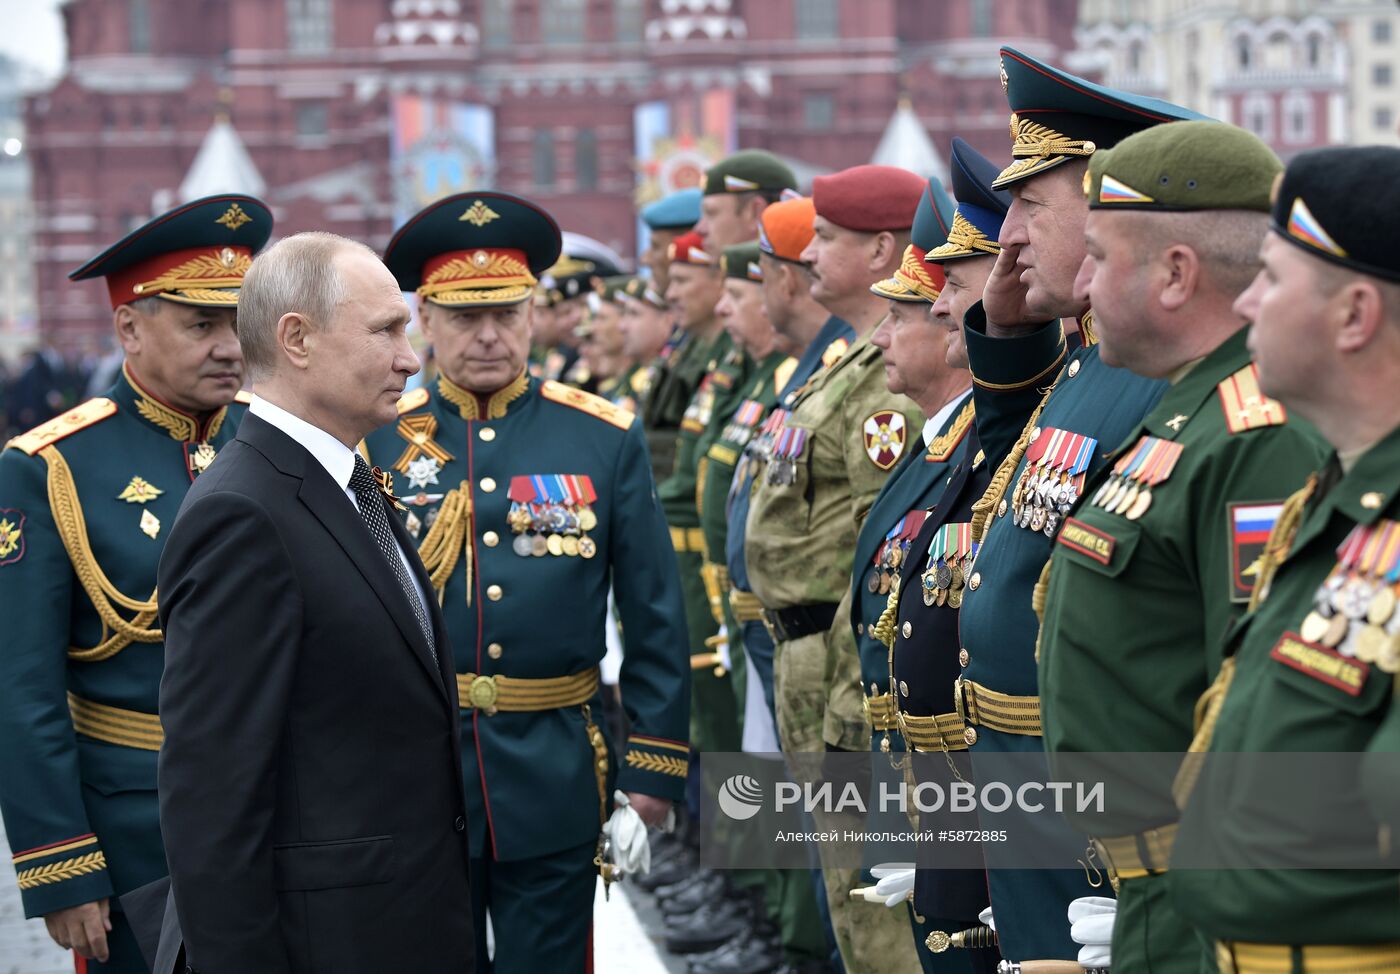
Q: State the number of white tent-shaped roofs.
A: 2